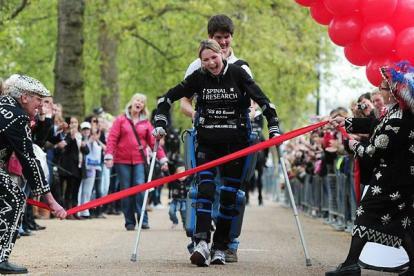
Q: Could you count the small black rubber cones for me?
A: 2